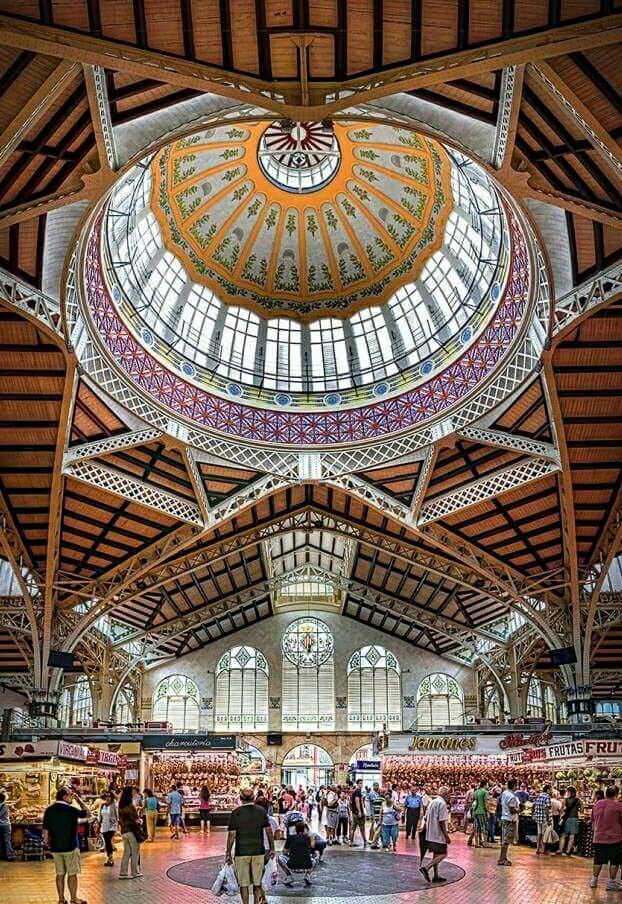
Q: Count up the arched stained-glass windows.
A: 5